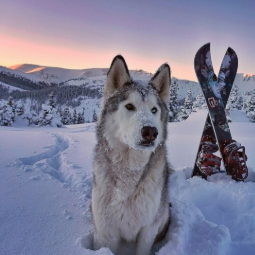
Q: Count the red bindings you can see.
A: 2